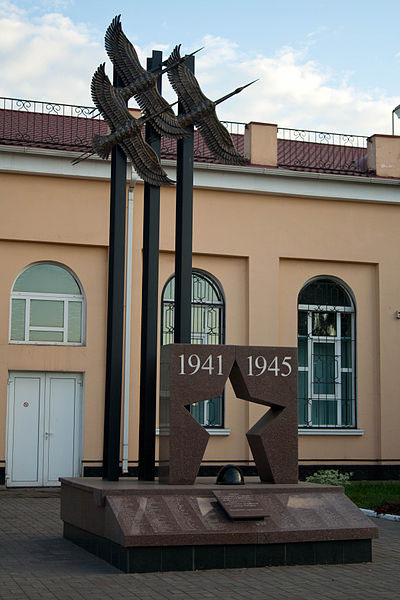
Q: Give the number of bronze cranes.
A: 3